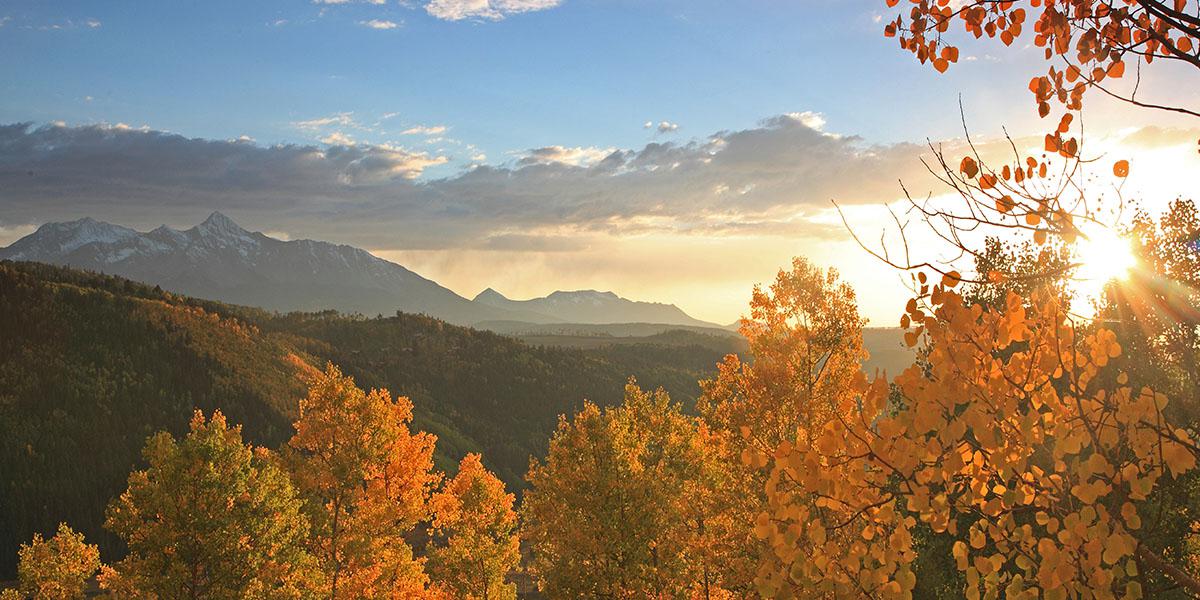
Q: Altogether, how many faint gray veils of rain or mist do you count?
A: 1